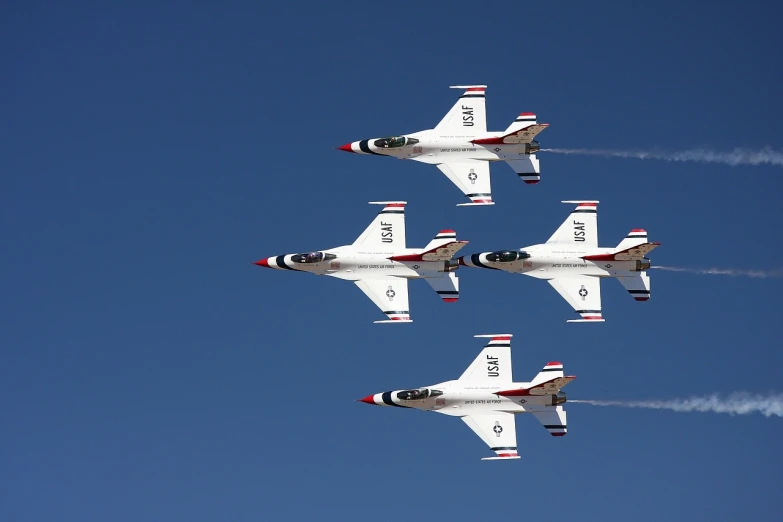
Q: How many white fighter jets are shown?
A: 4